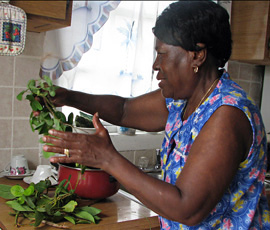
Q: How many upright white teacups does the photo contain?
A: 0